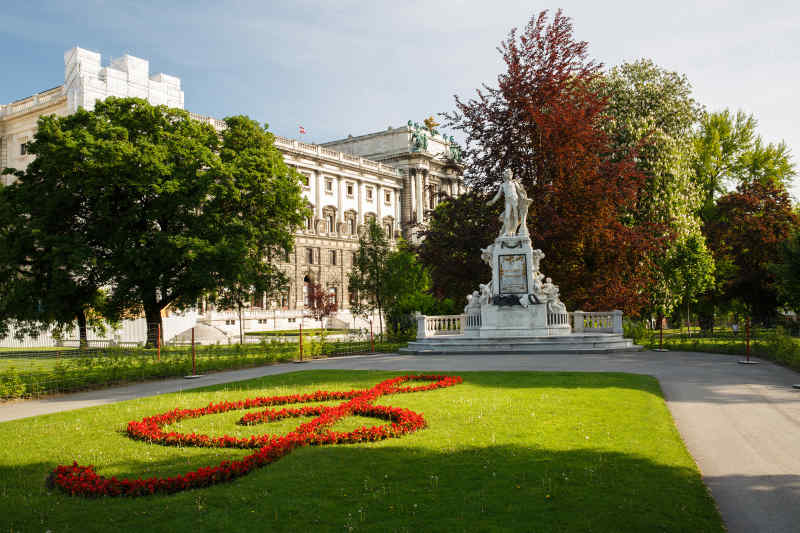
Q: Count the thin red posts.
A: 6